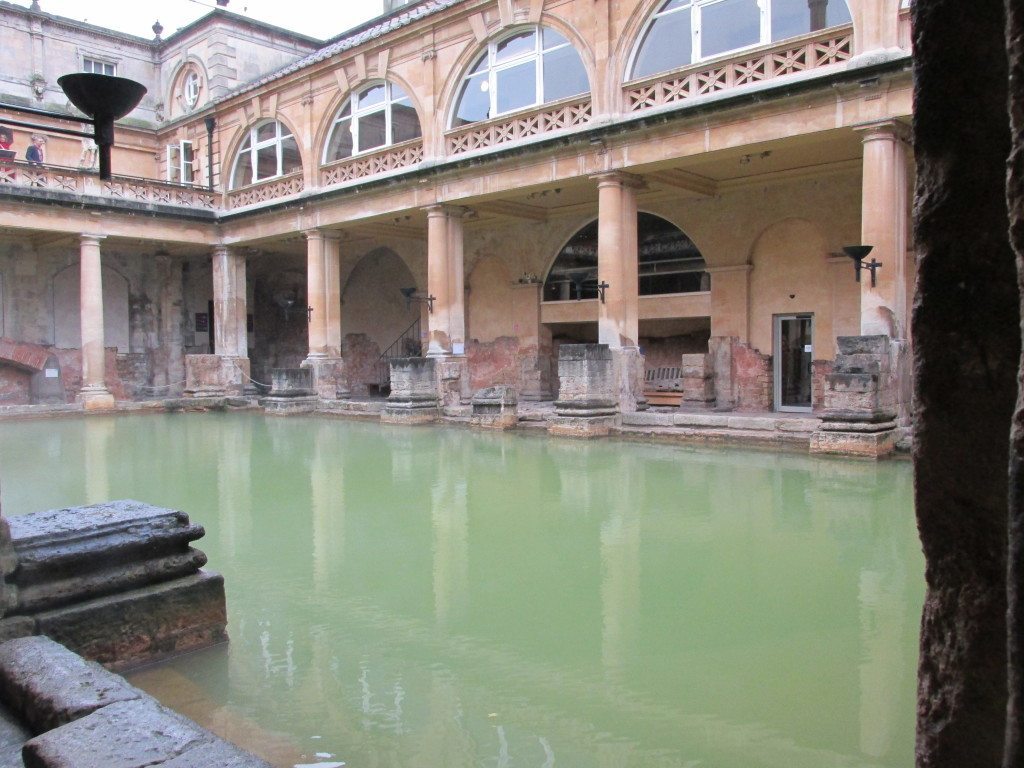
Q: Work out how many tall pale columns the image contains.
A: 6